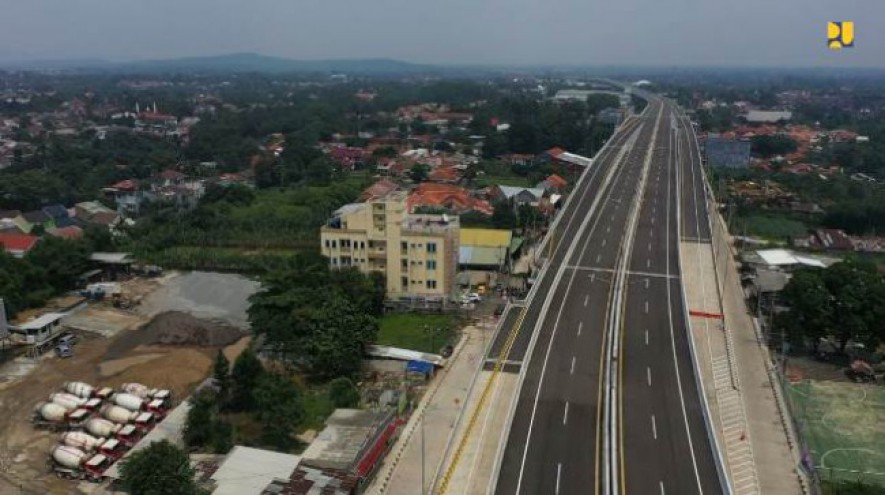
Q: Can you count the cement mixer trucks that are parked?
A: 9